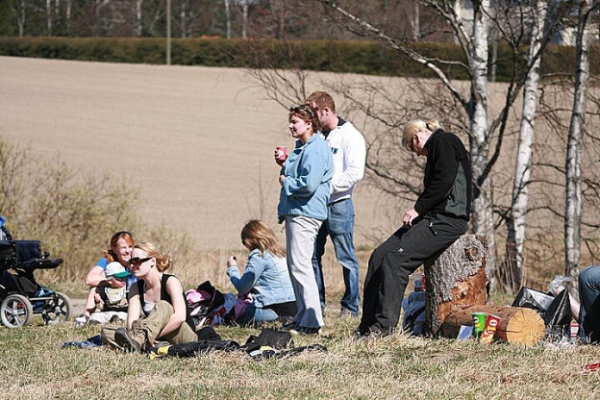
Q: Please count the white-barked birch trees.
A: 3